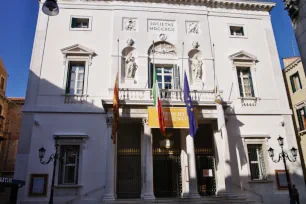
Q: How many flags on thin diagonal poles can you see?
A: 4